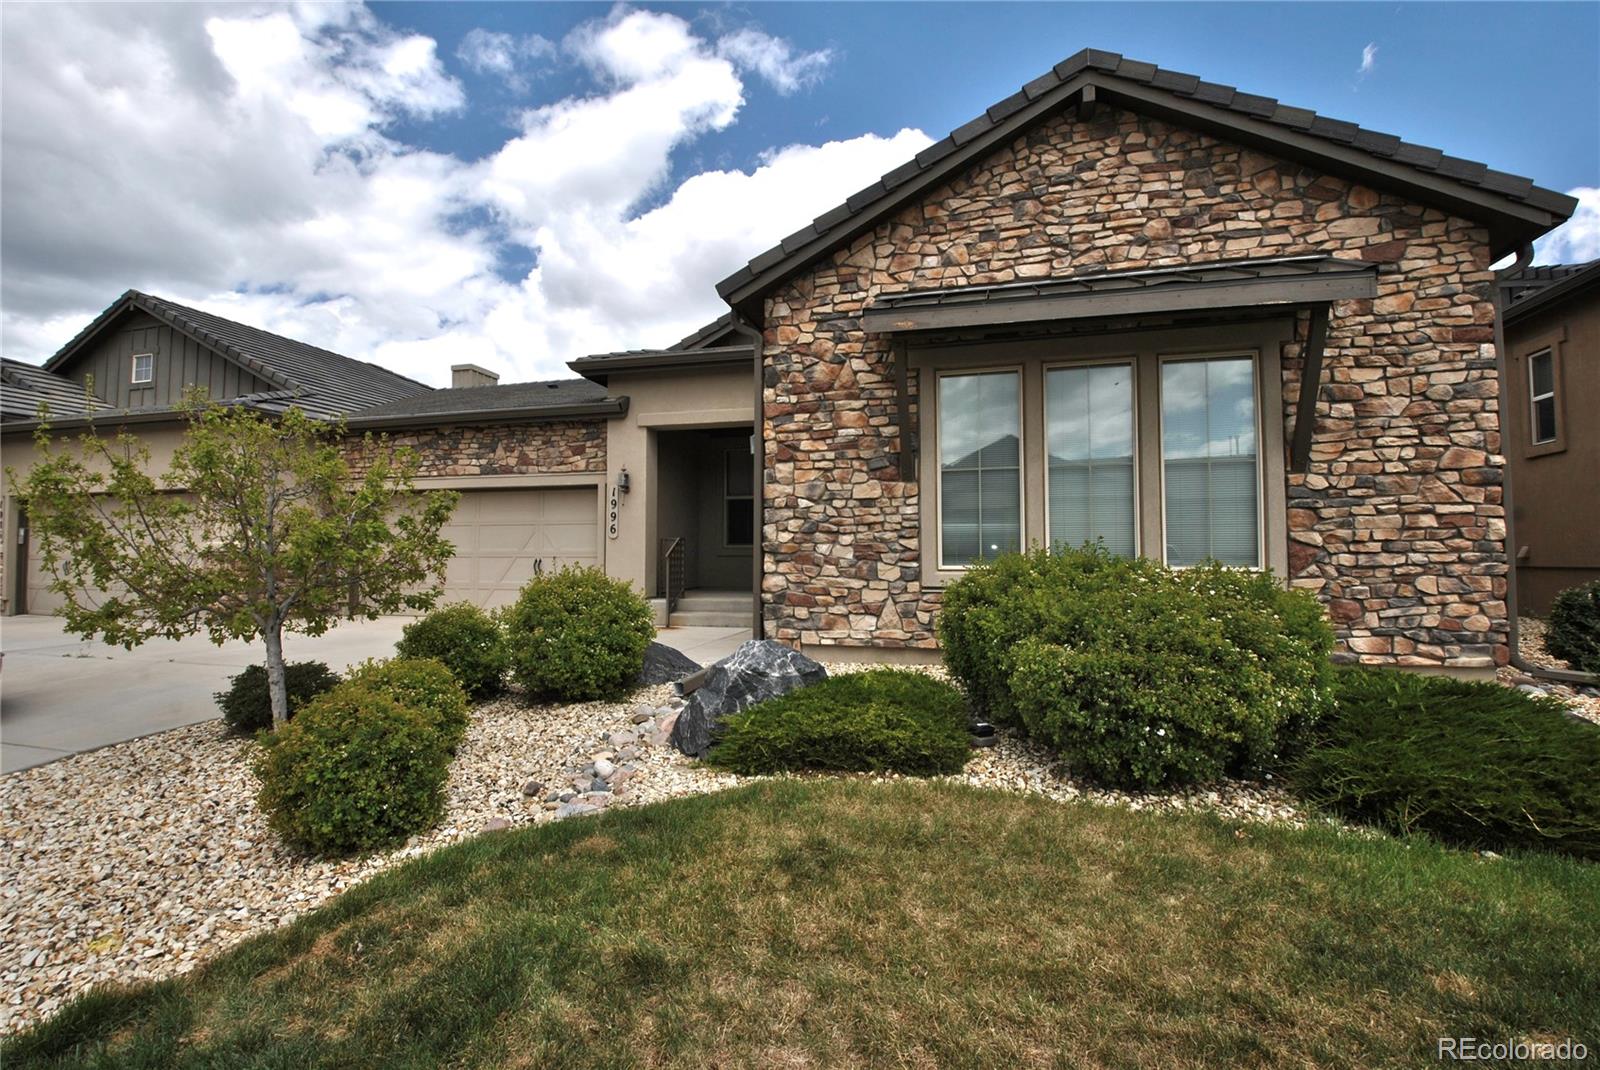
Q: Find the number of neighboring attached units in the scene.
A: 1